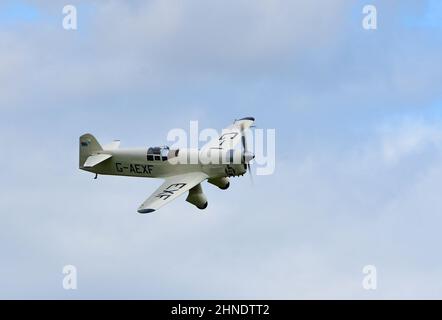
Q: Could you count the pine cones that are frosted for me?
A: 0